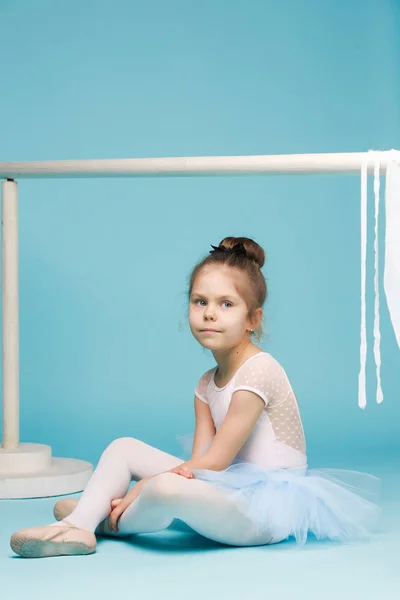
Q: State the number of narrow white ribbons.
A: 2